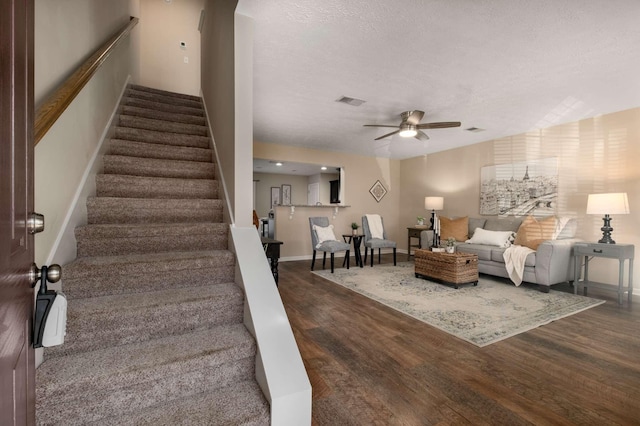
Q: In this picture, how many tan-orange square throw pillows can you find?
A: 2